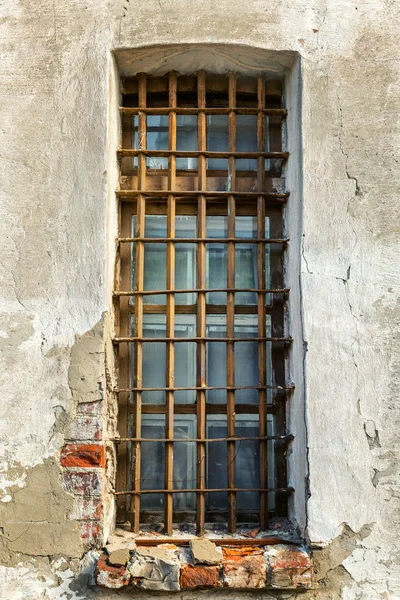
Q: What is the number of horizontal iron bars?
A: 9